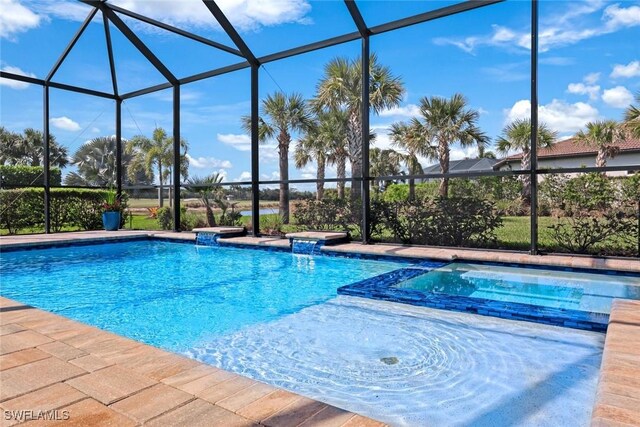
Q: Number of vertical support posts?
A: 6